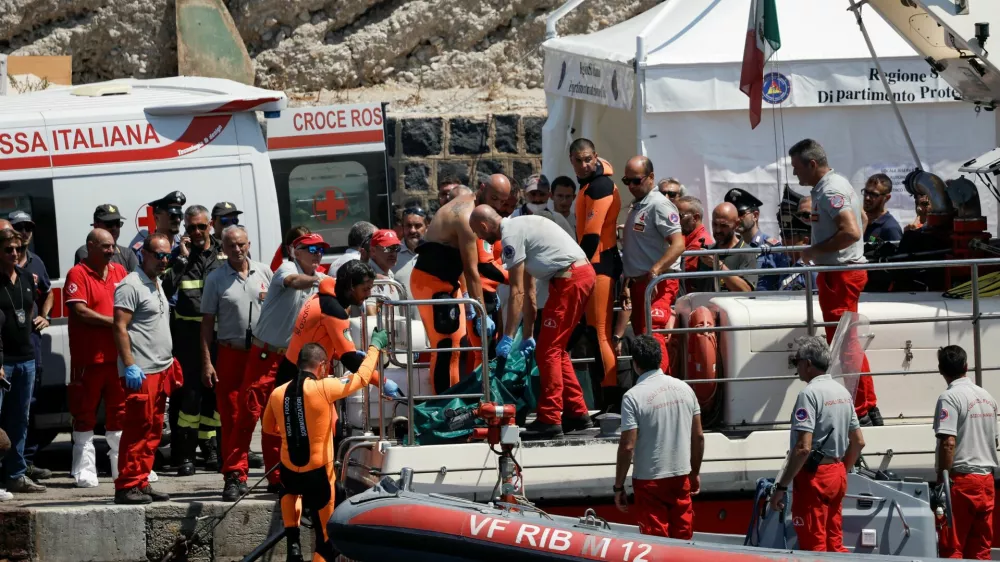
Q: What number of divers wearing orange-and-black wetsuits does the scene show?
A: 5